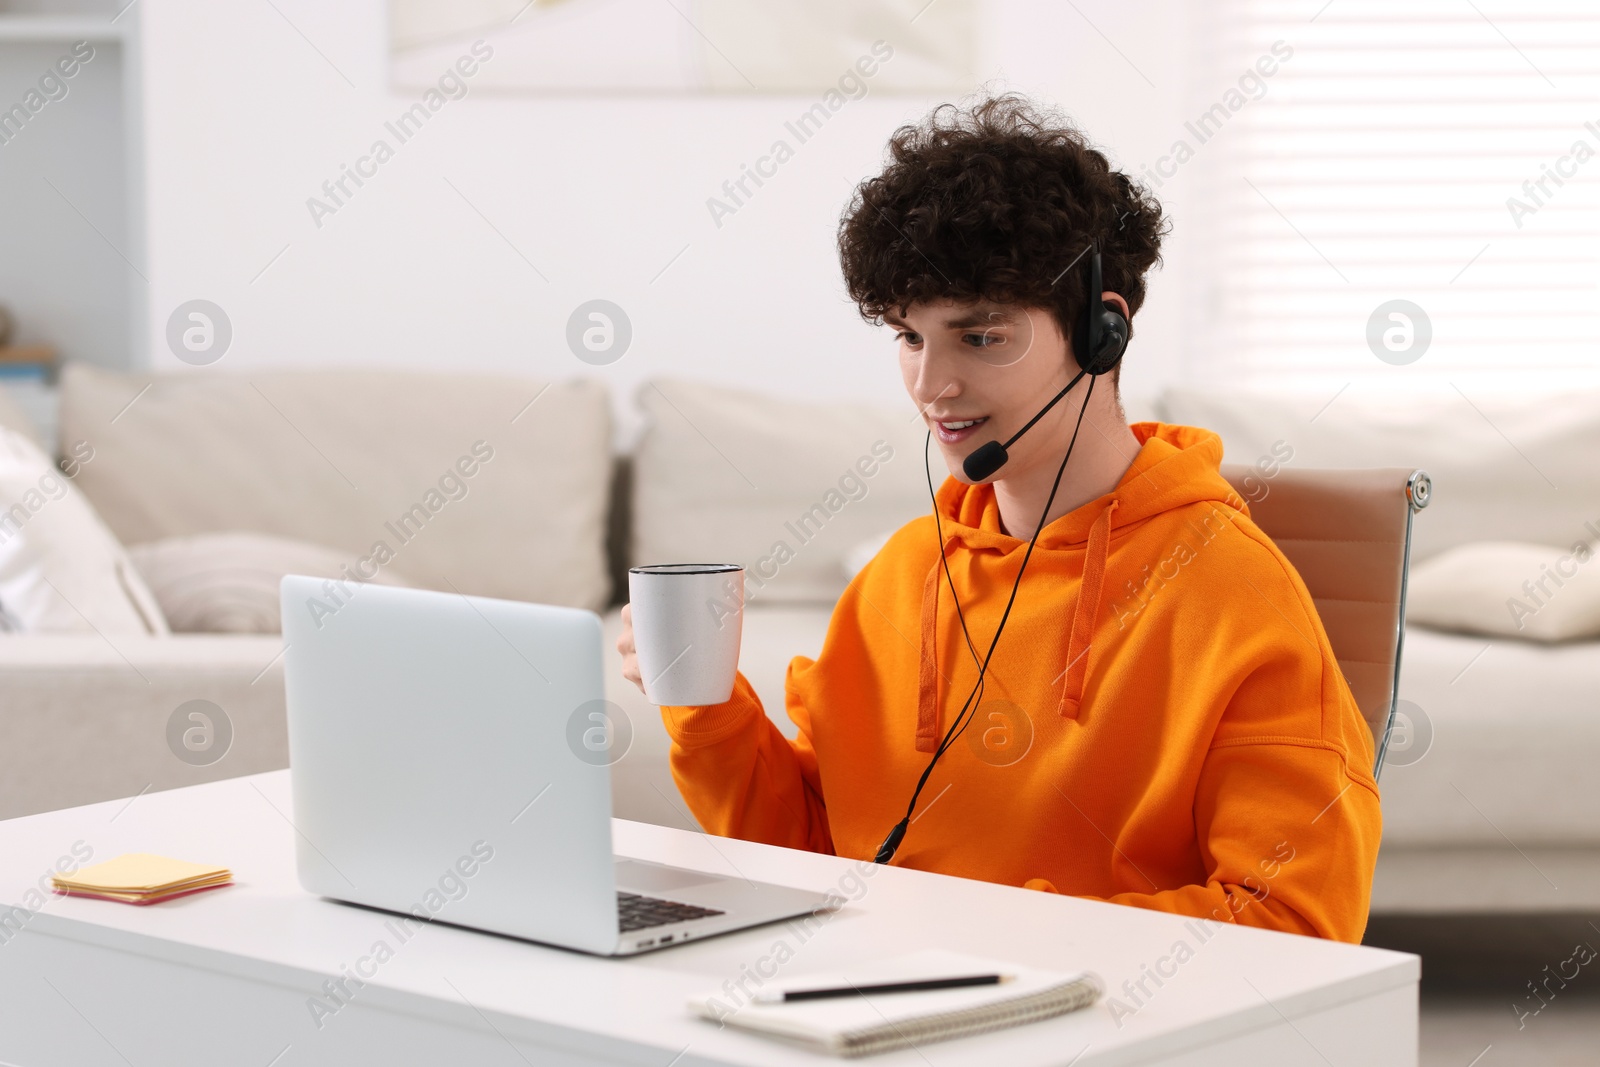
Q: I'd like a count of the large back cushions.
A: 3